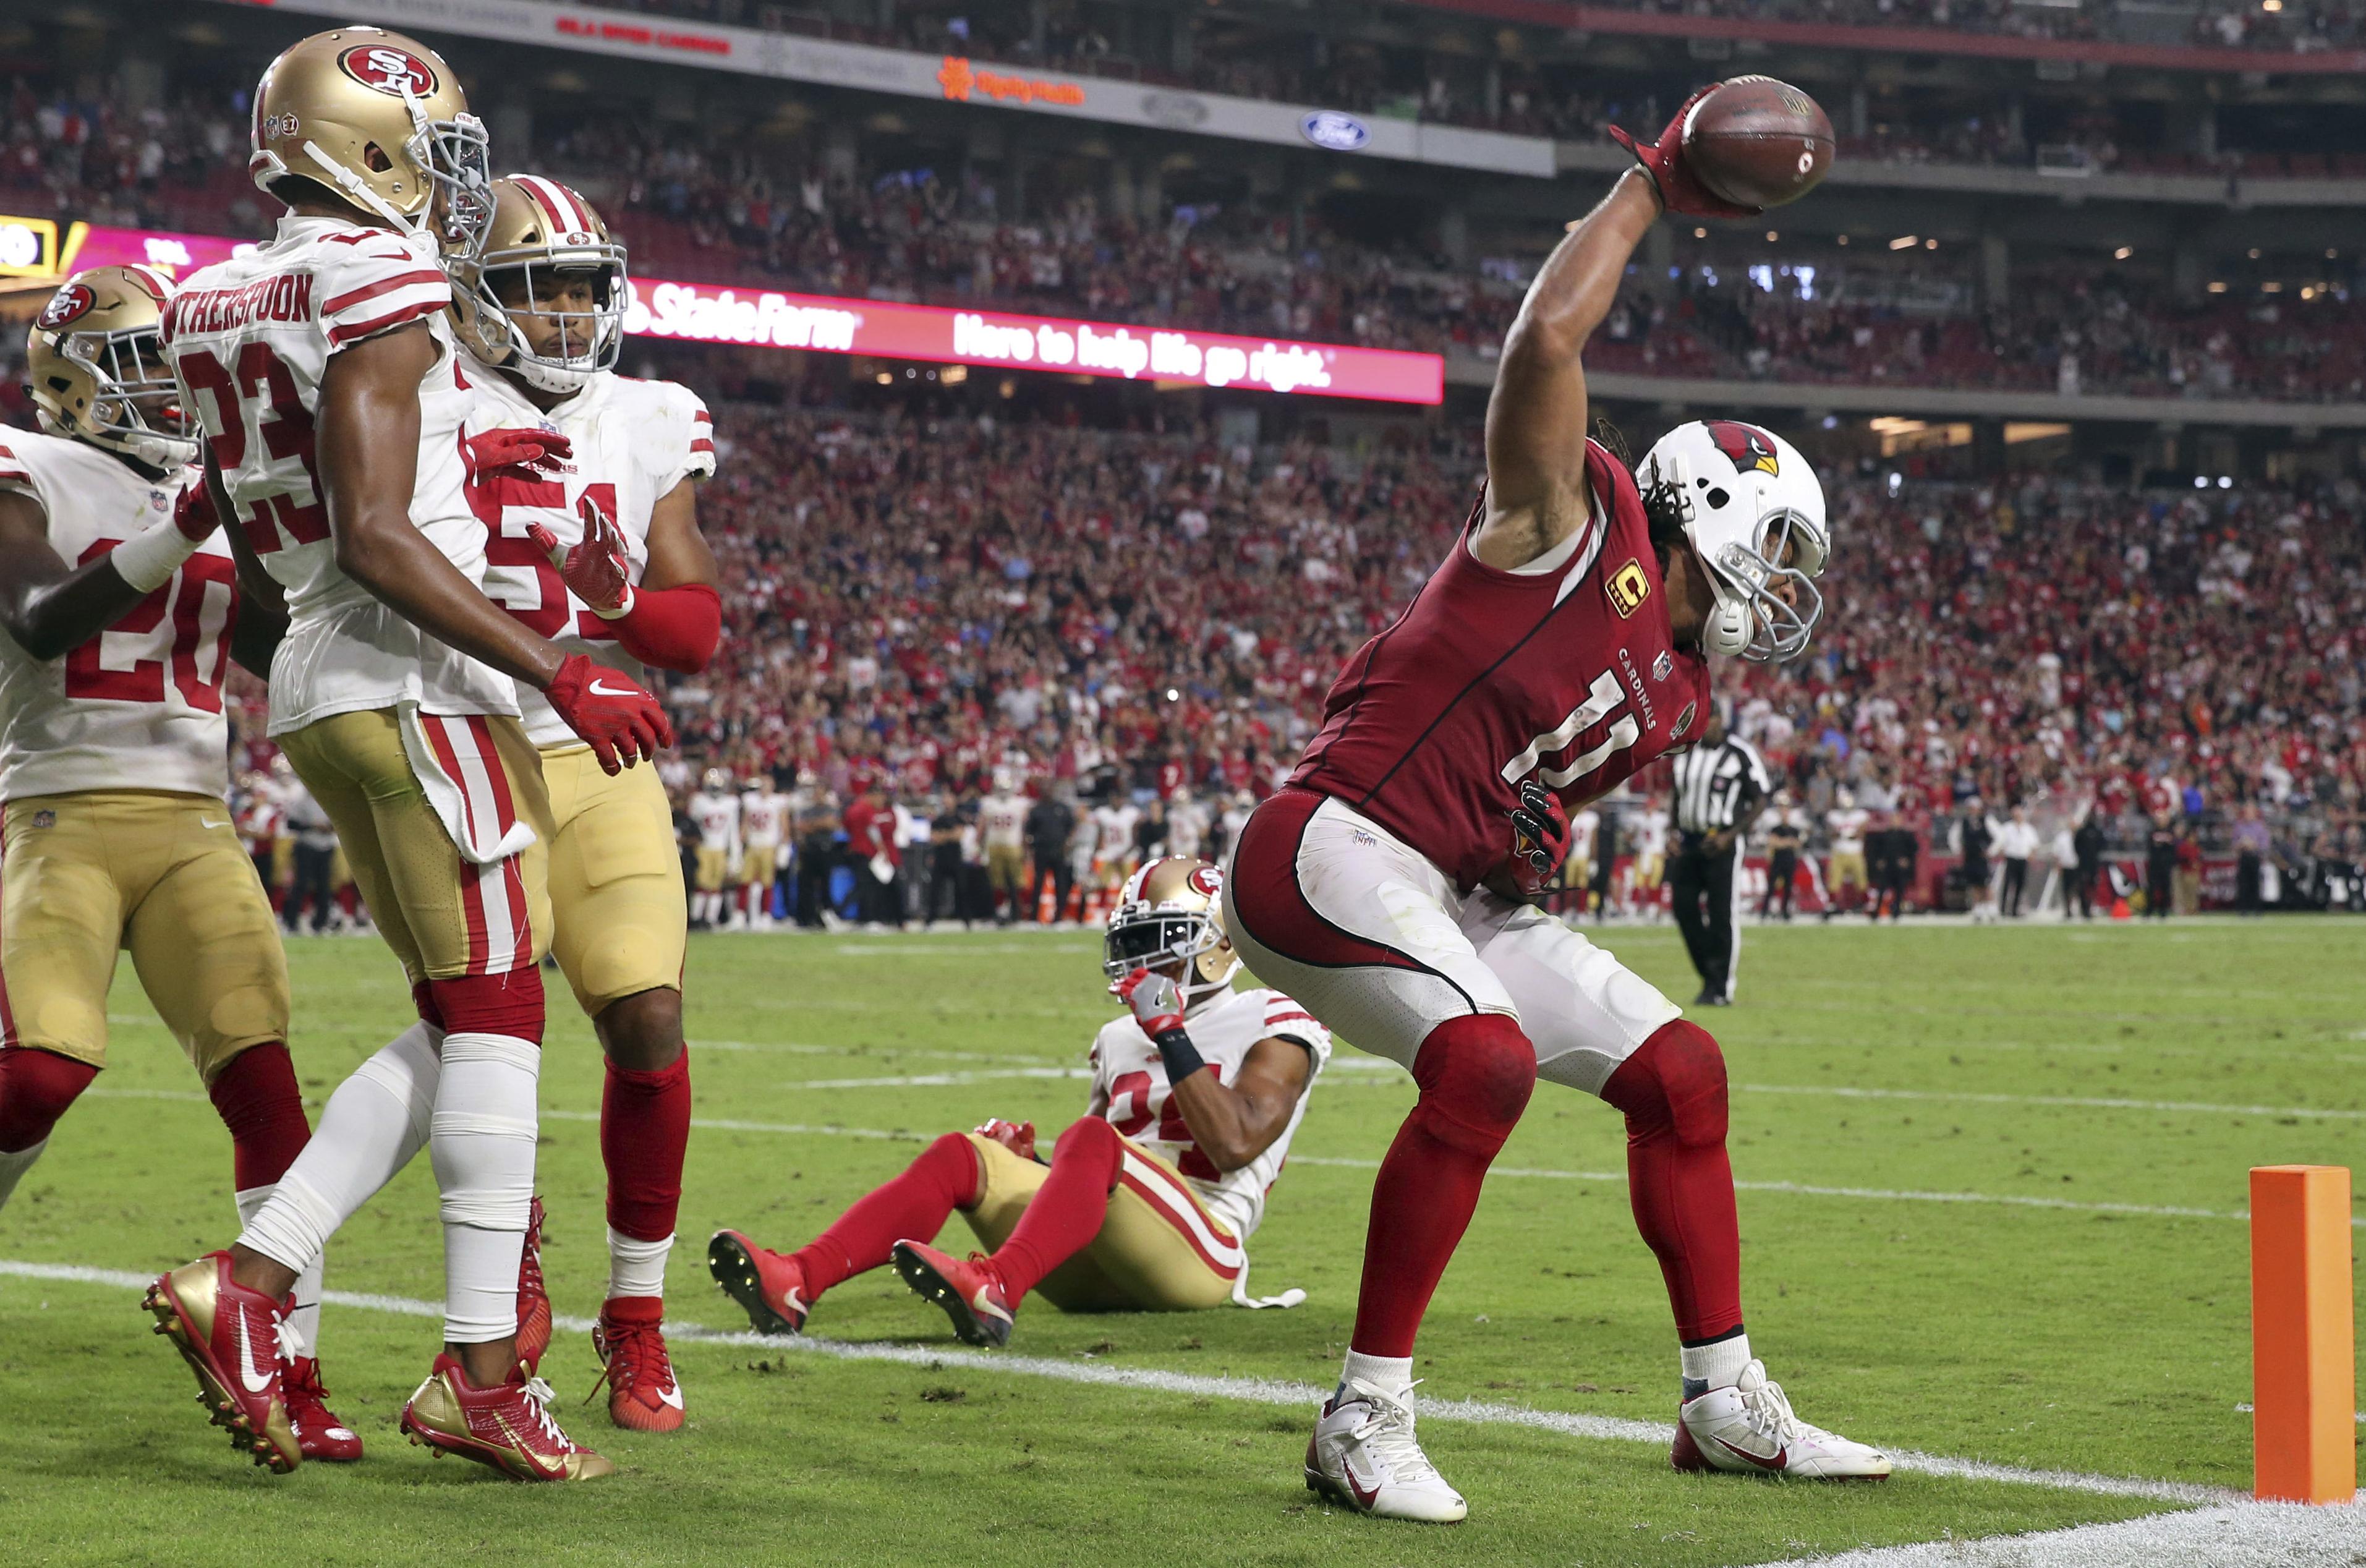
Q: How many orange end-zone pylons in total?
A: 1